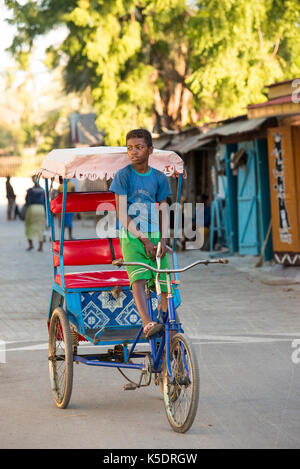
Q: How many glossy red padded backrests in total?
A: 2